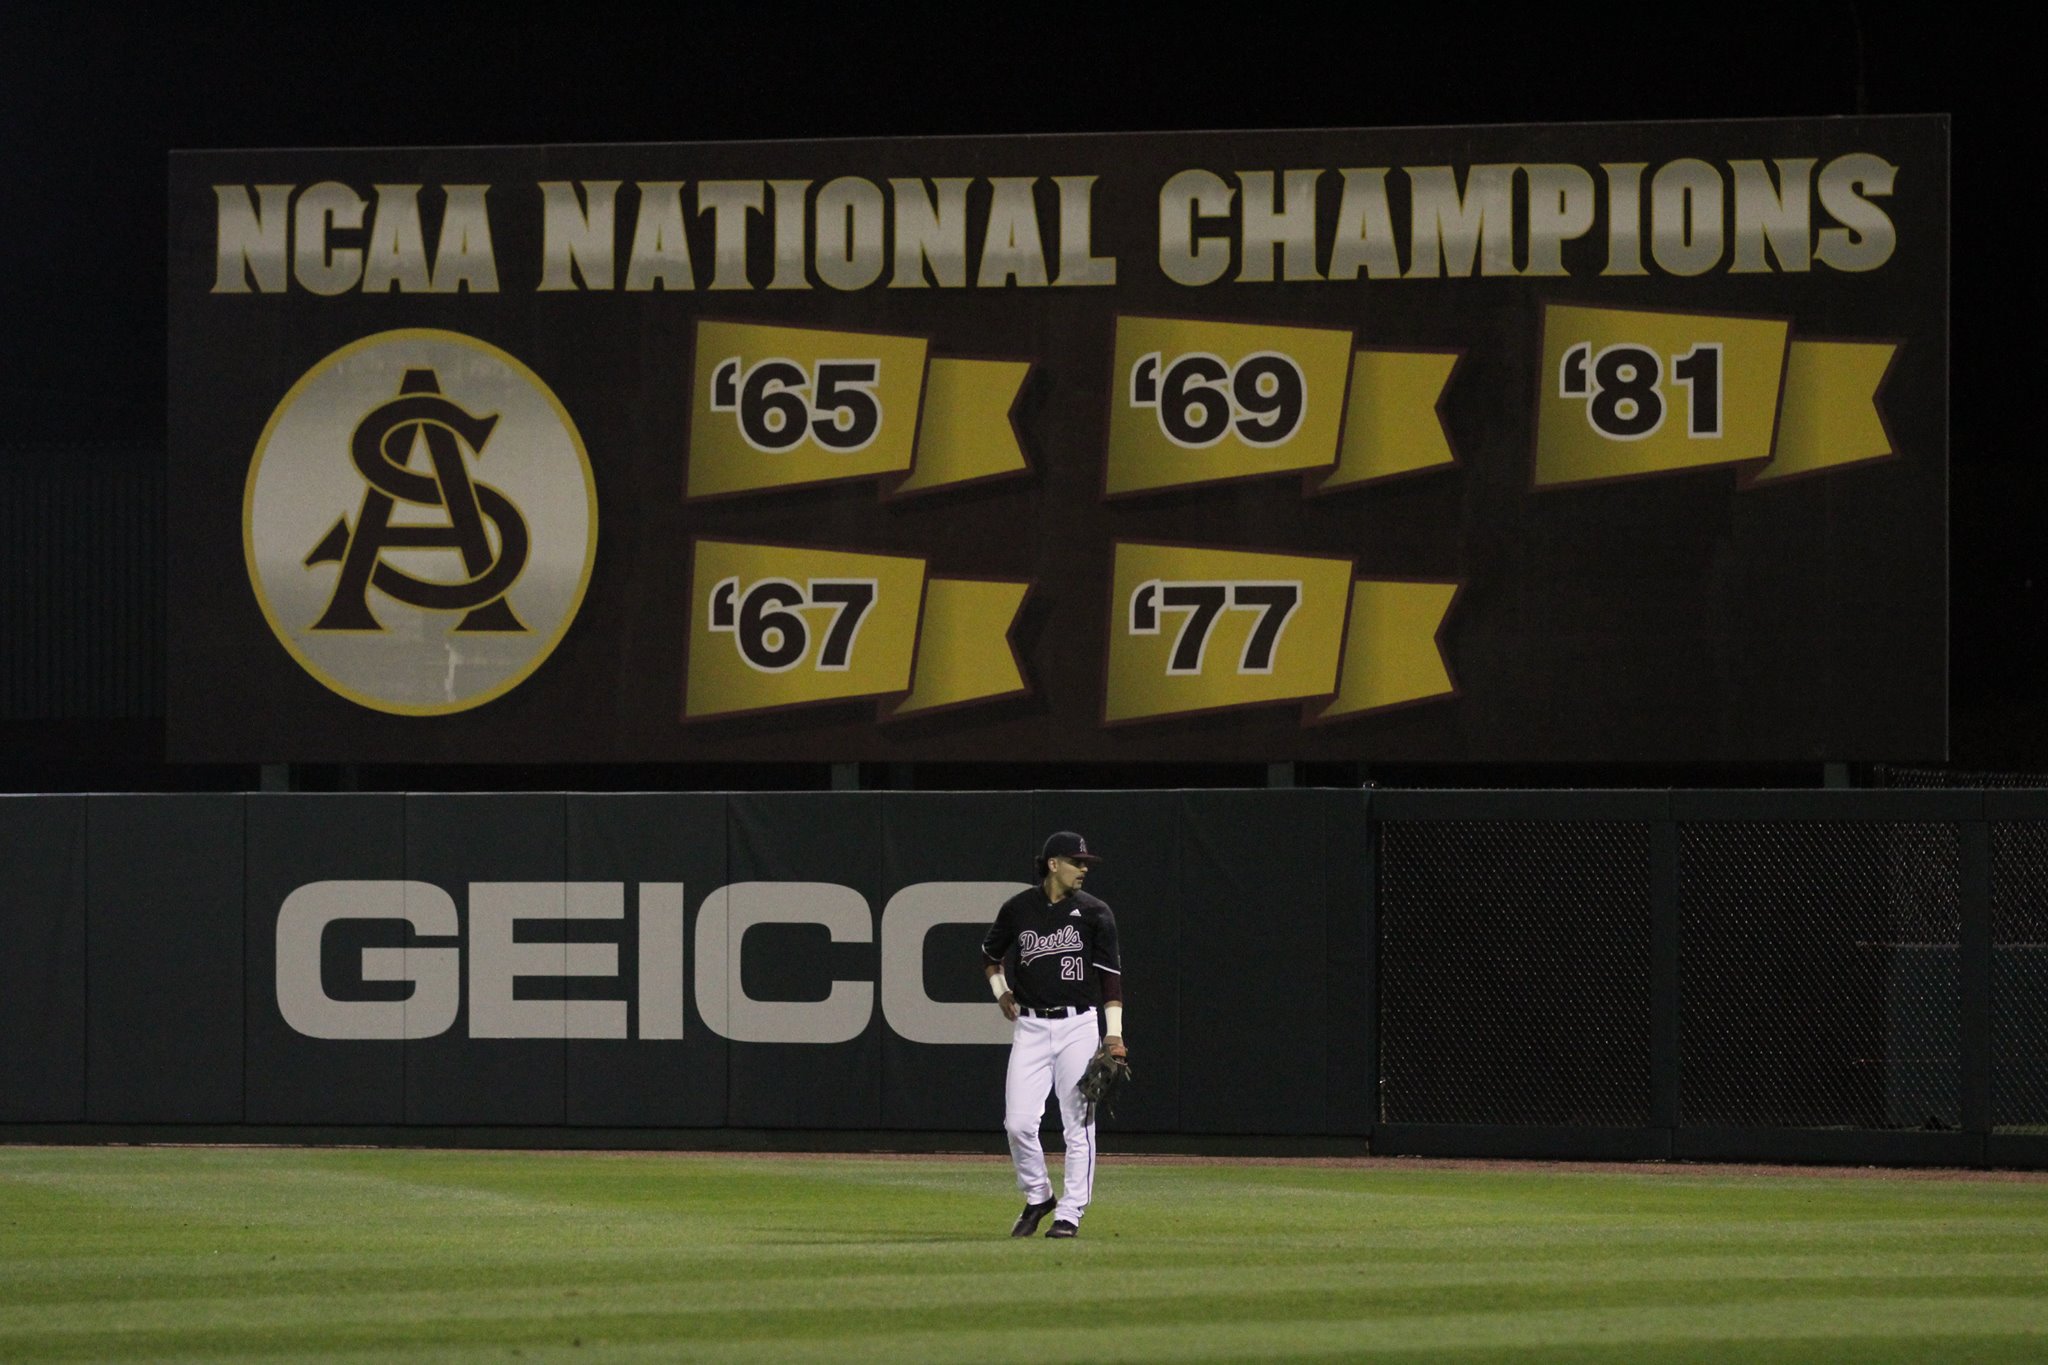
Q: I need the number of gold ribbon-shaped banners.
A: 5